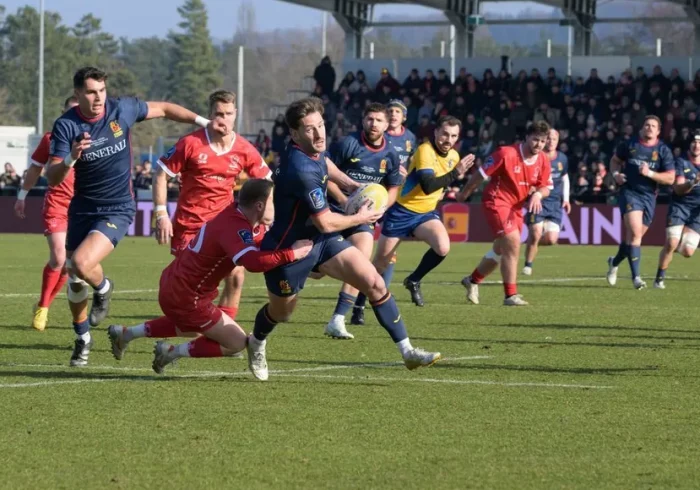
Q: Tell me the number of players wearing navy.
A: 7